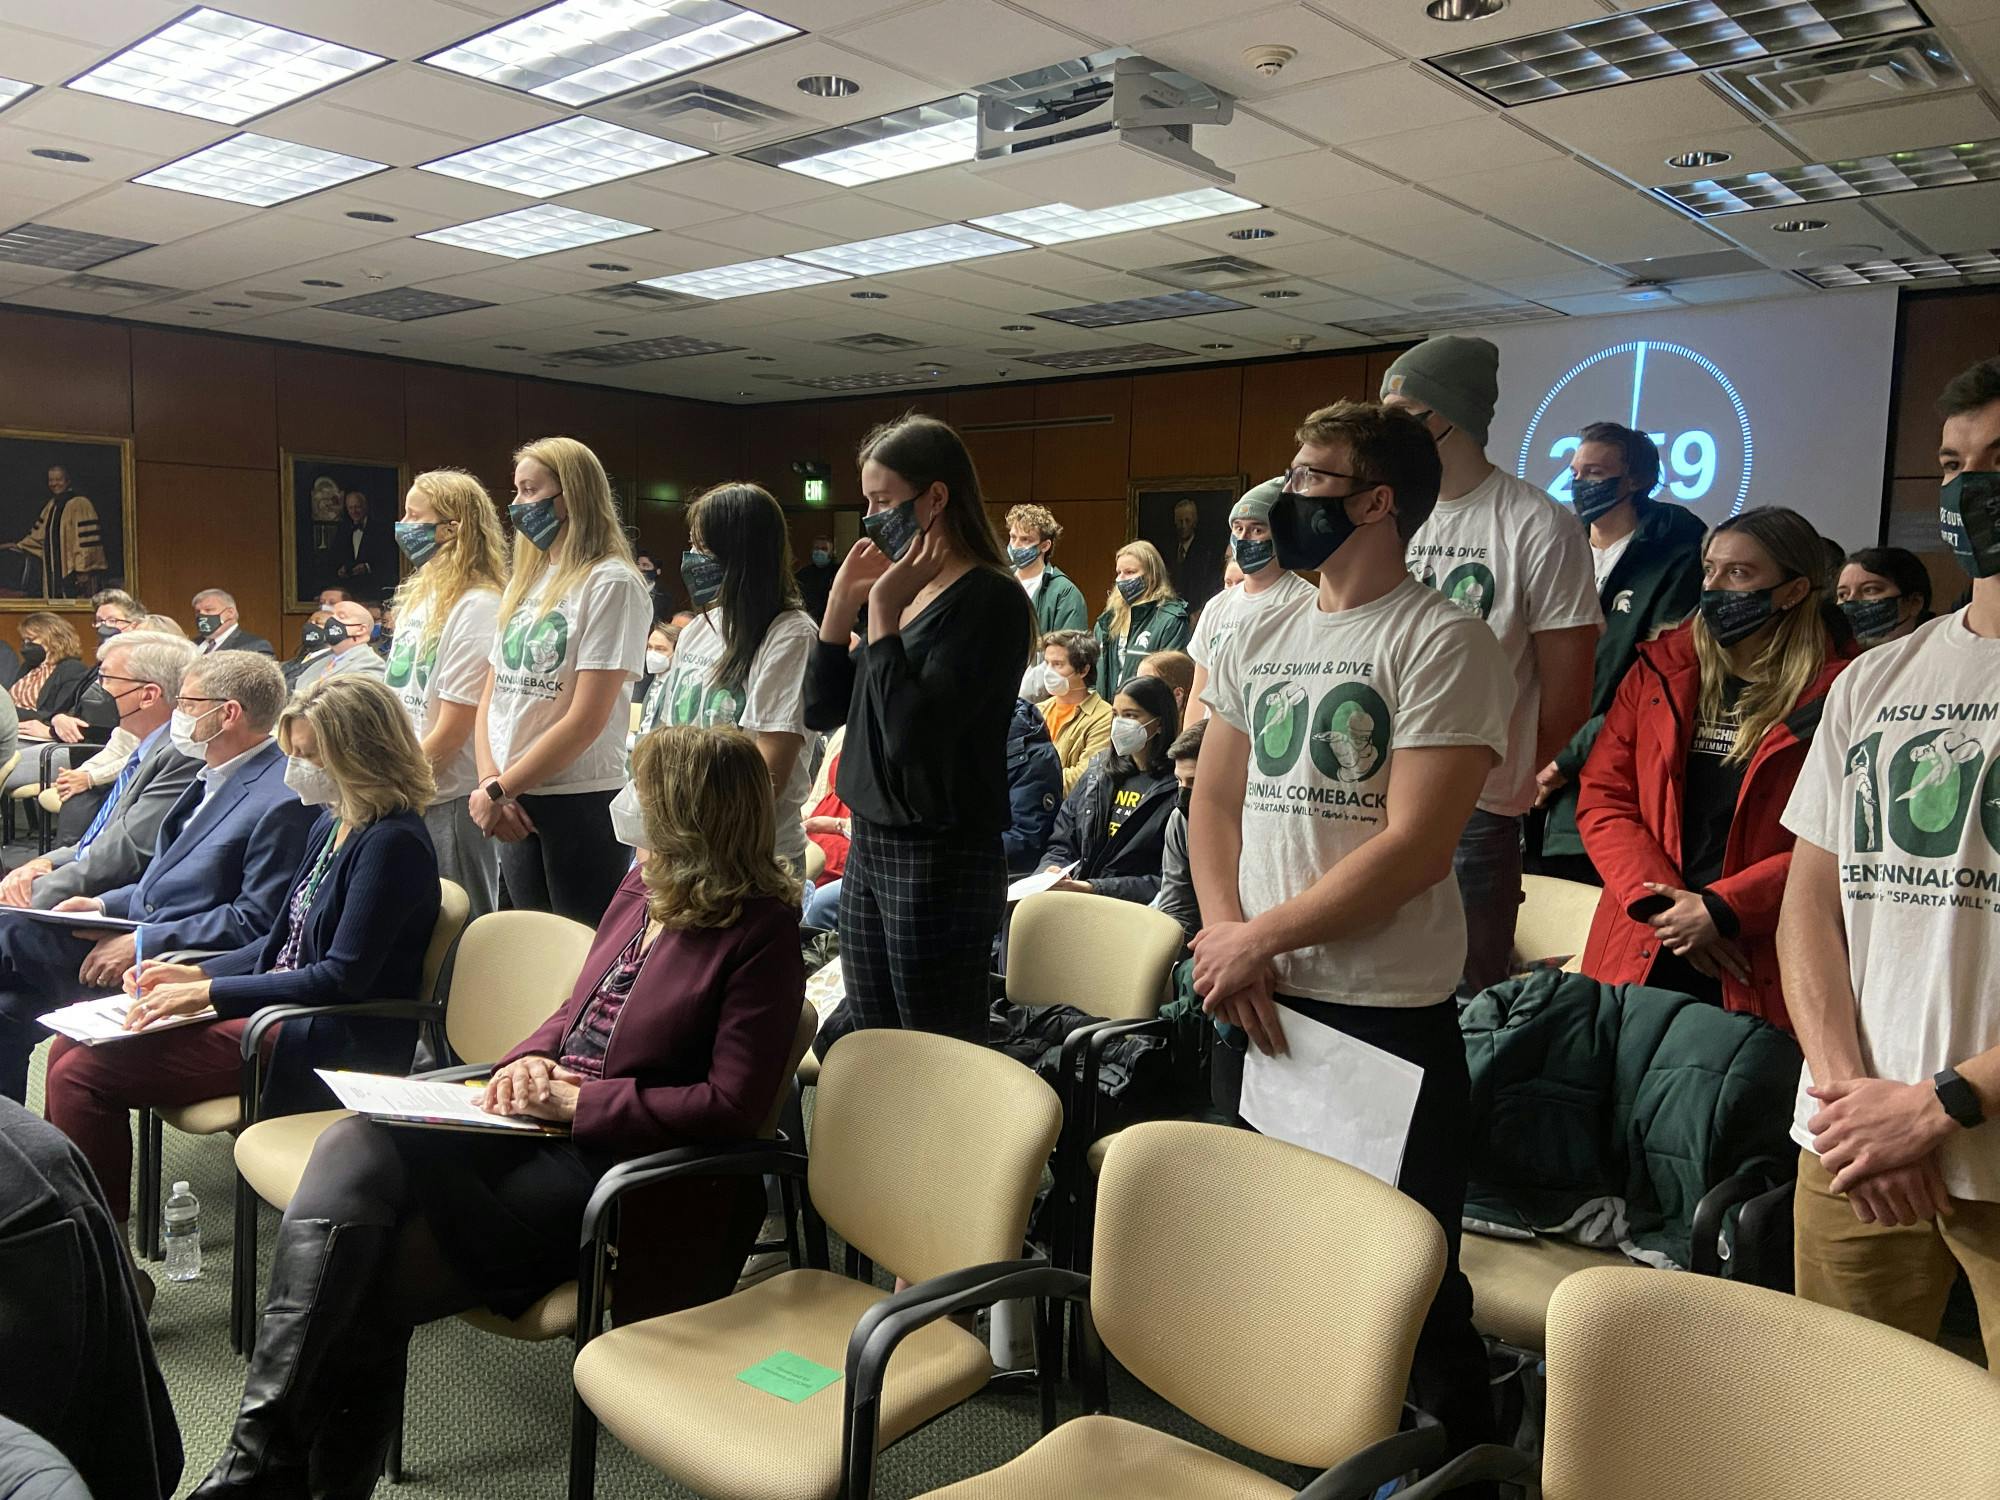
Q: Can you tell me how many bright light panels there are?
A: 10